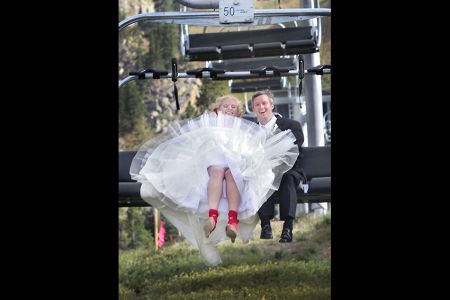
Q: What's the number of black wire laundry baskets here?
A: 0